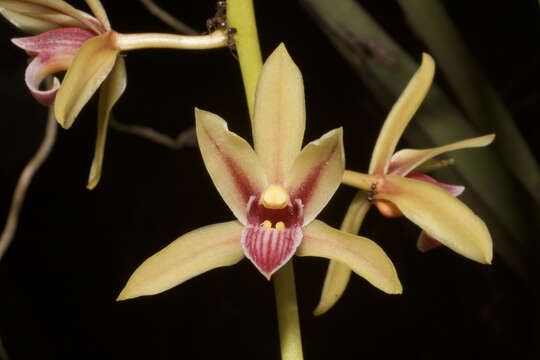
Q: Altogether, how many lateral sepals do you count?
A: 6